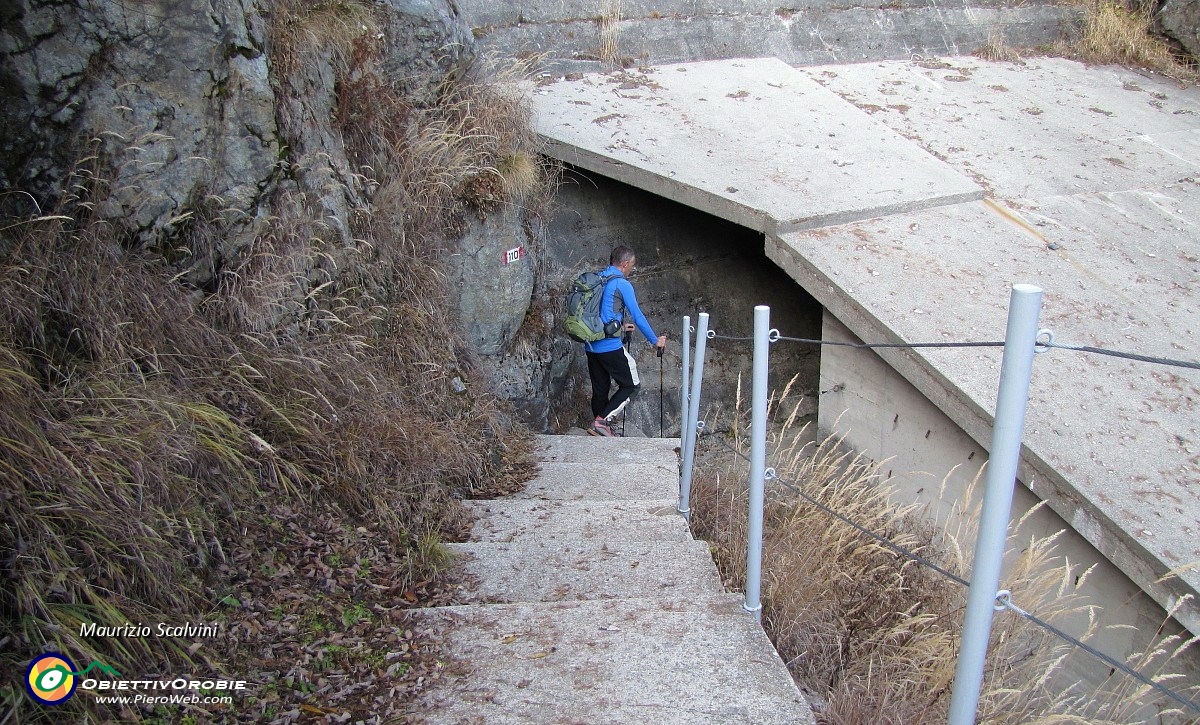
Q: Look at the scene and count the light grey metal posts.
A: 4